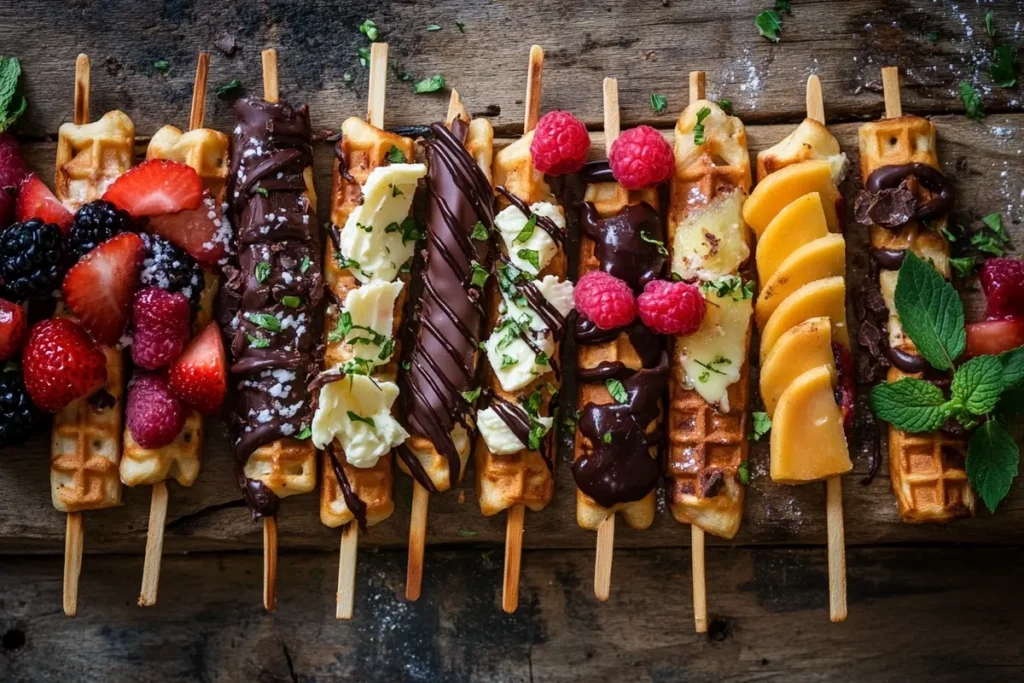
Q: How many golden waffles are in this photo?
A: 10